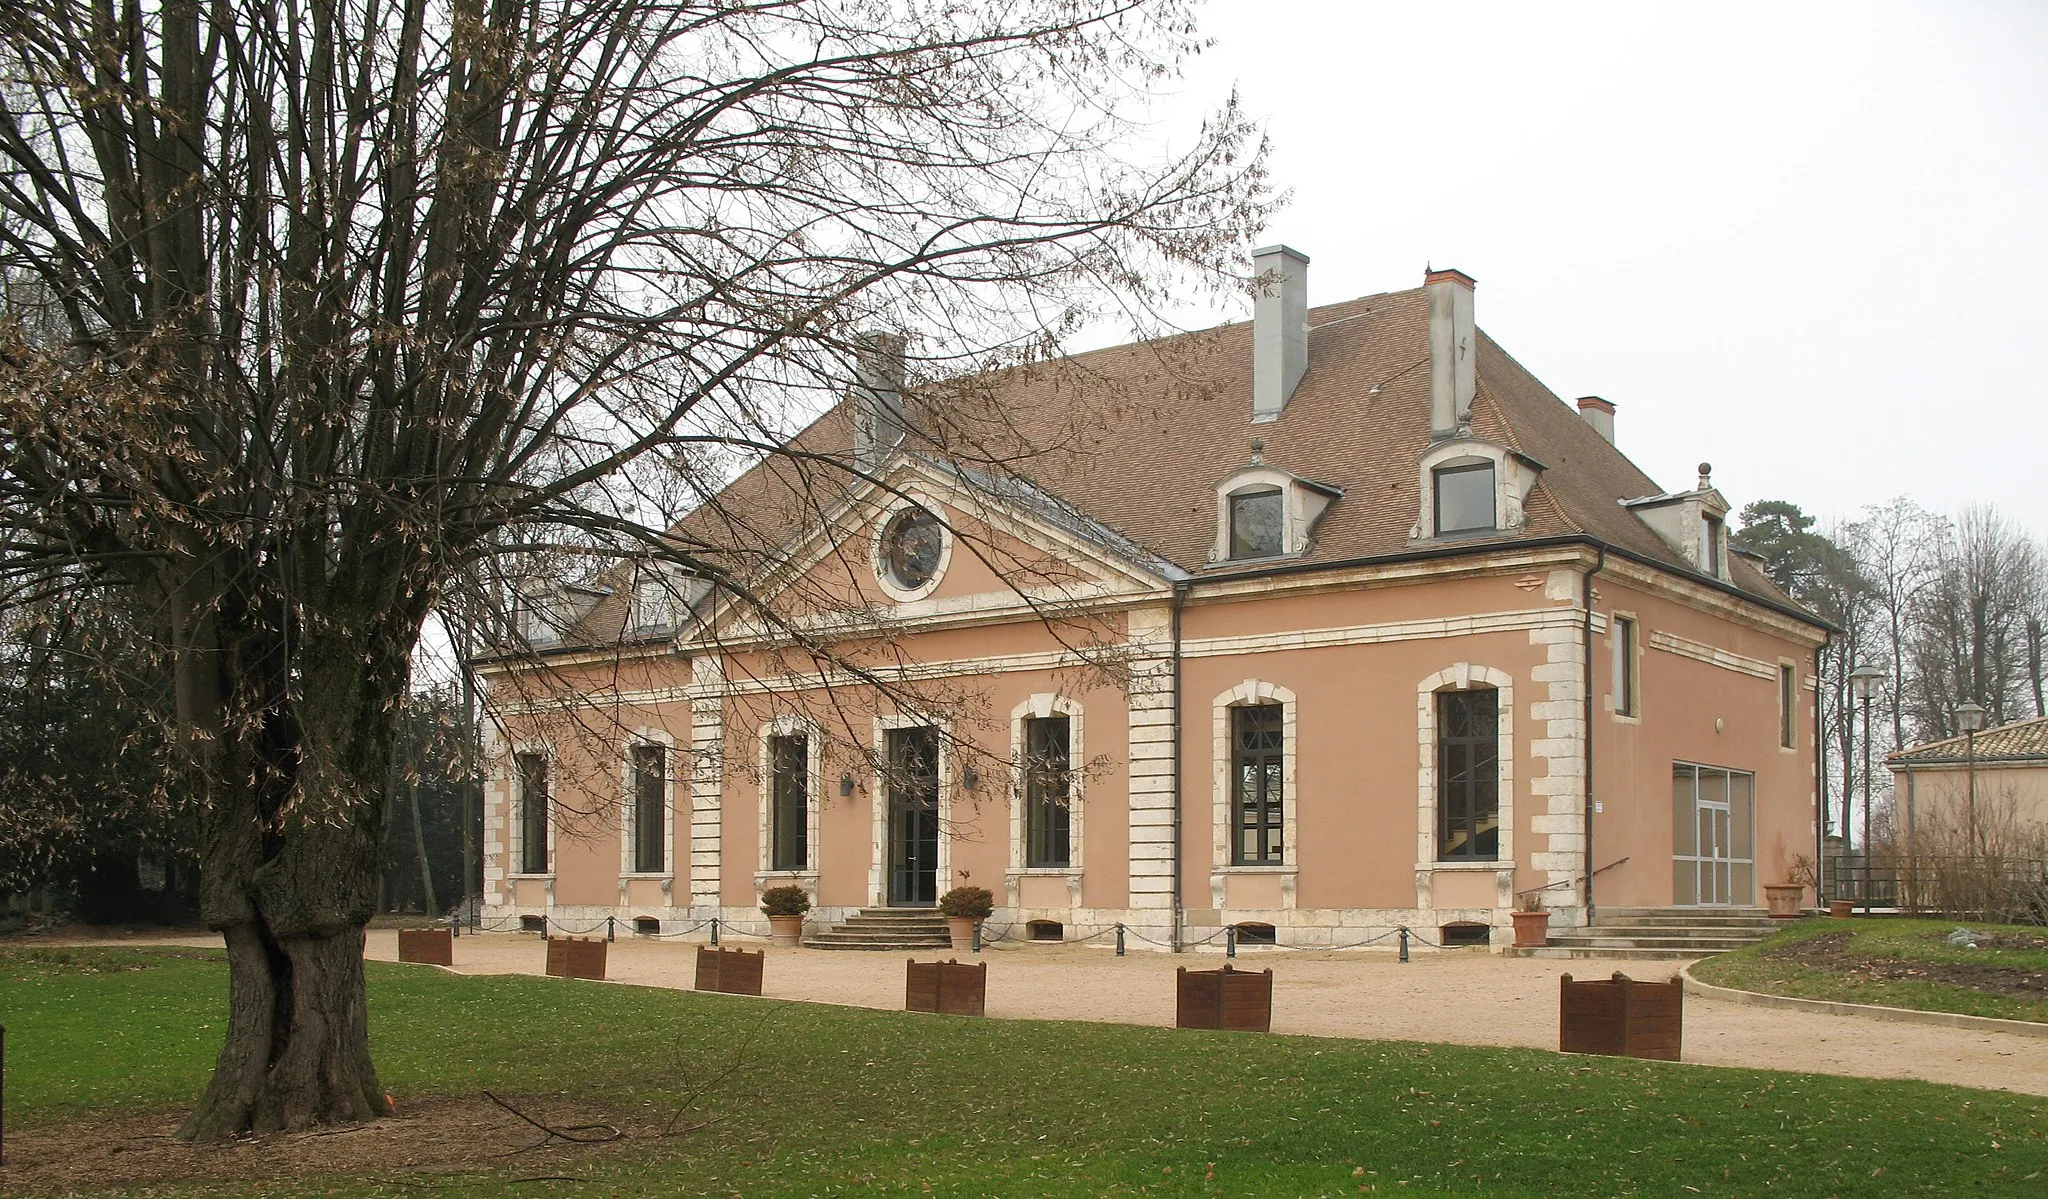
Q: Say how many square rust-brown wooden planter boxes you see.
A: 6